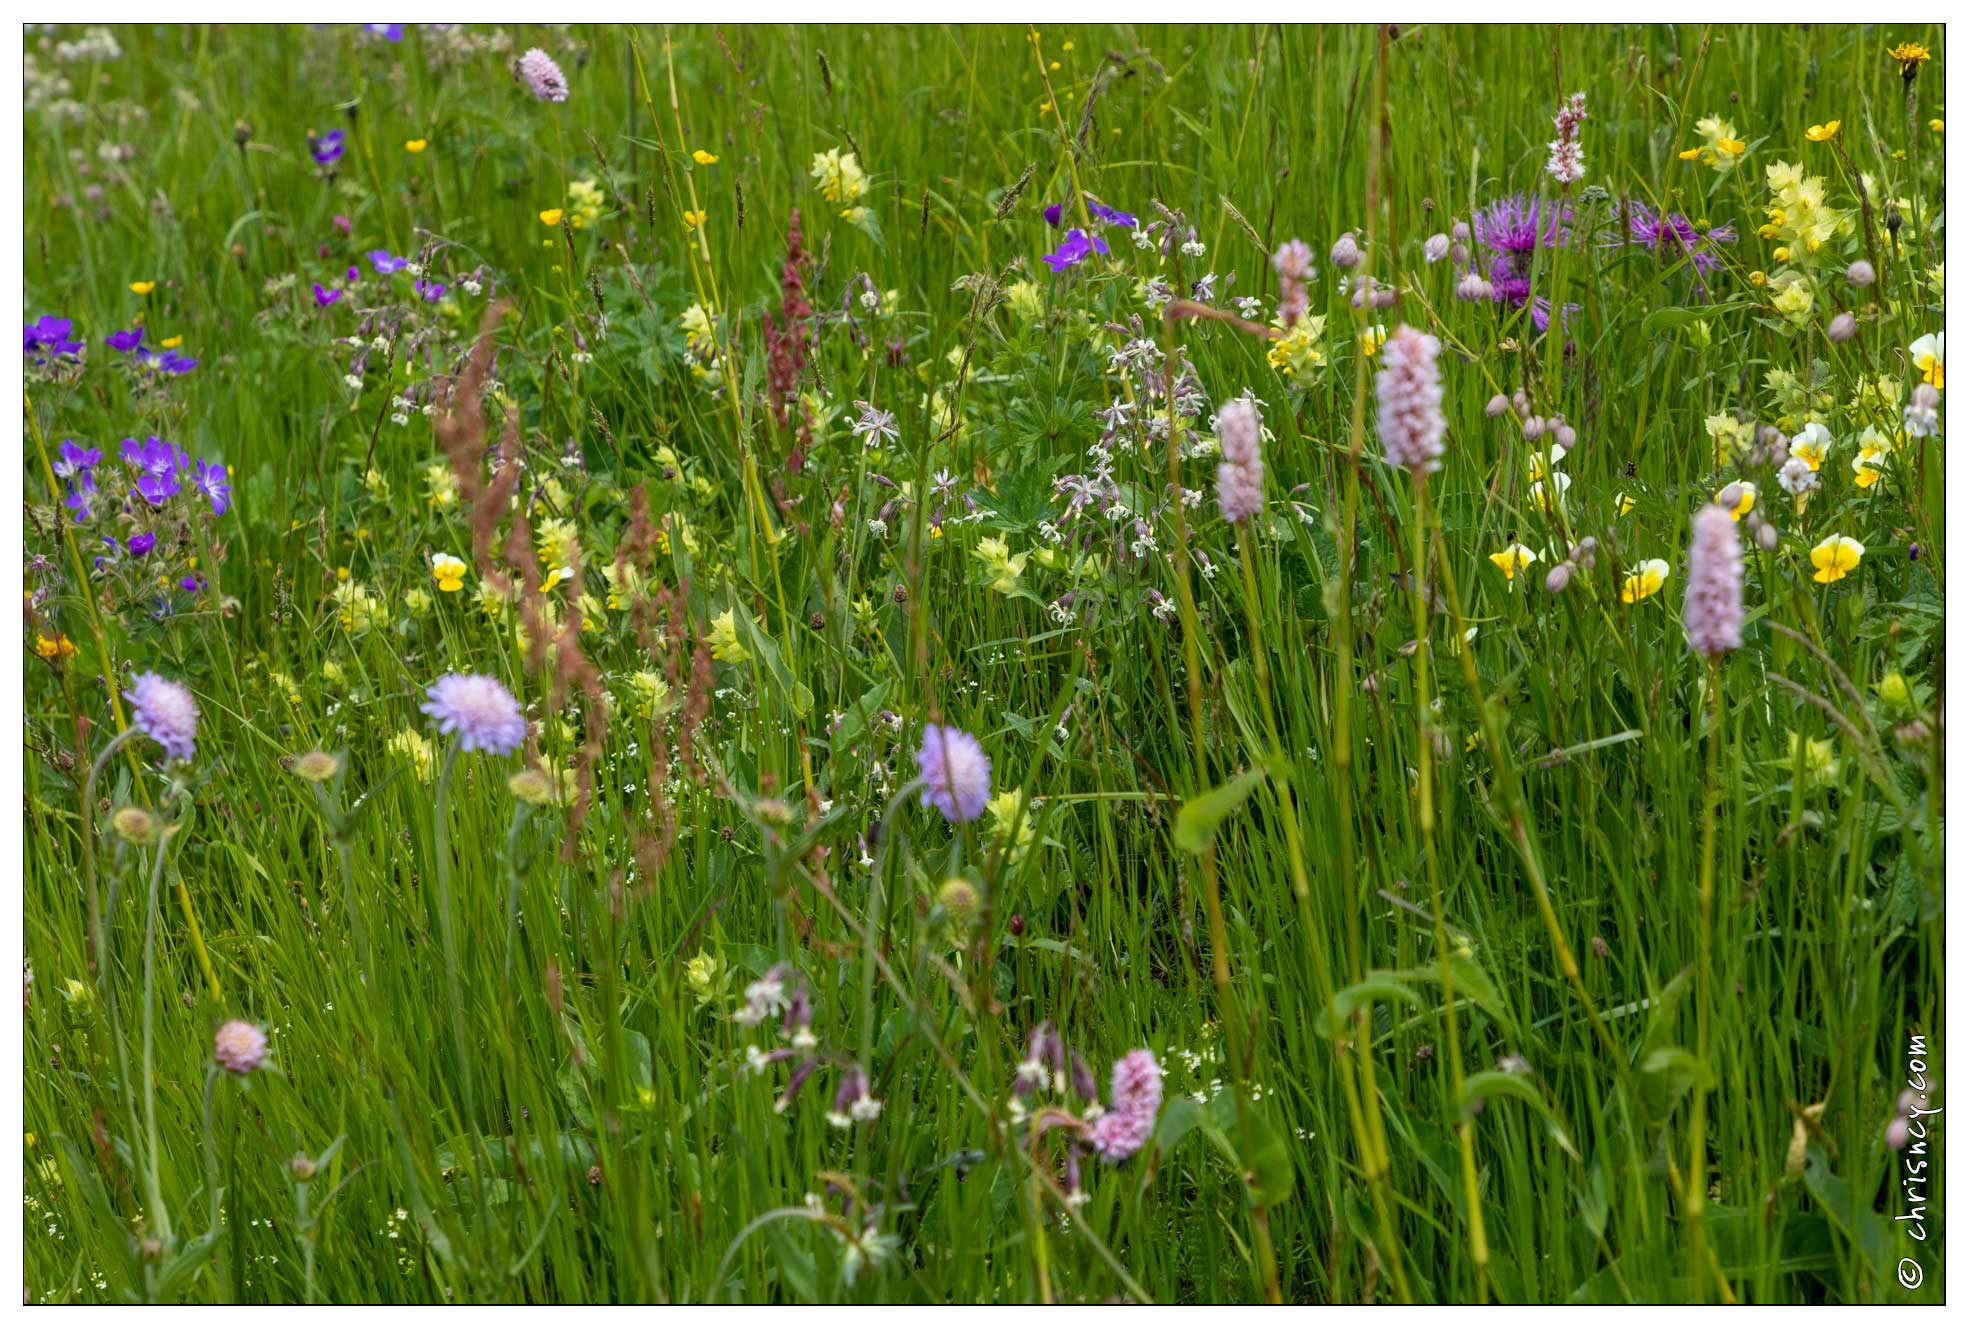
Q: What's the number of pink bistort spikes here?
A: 7